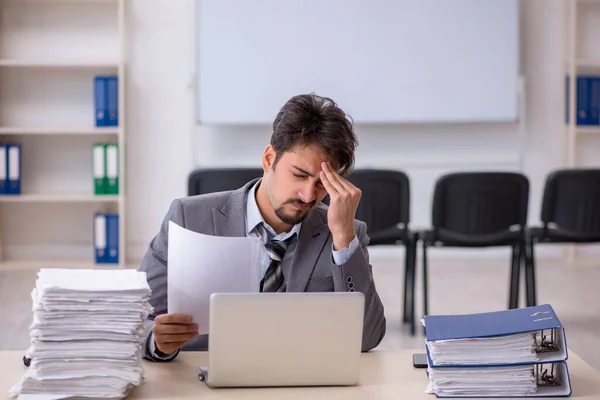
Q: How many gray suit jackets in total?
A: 1